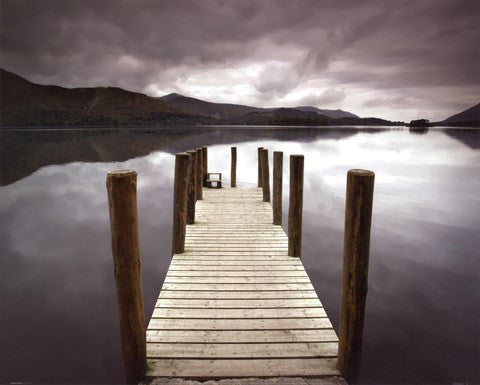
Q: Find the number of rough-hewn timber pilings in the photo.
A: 11